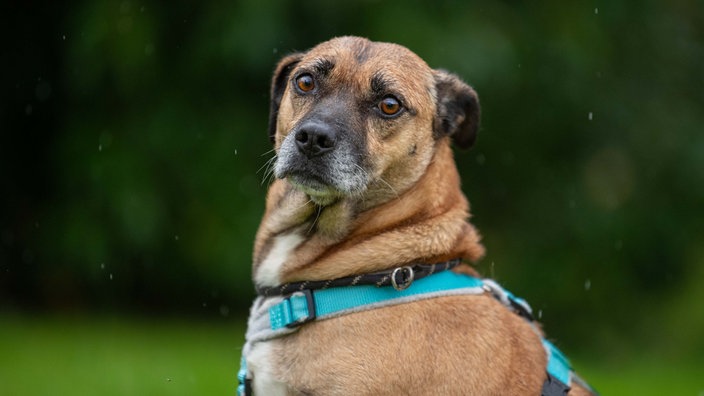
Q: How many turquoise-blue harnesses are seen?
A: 1